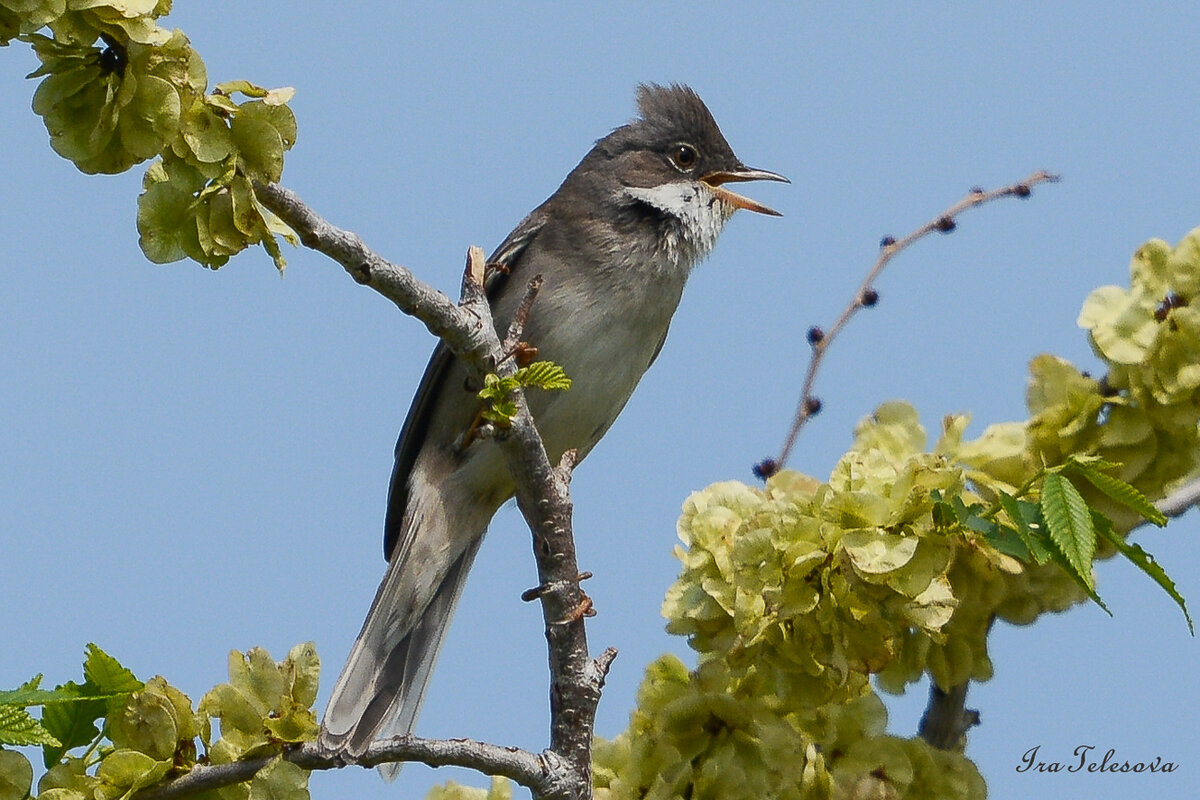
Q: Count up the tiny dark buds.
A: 8